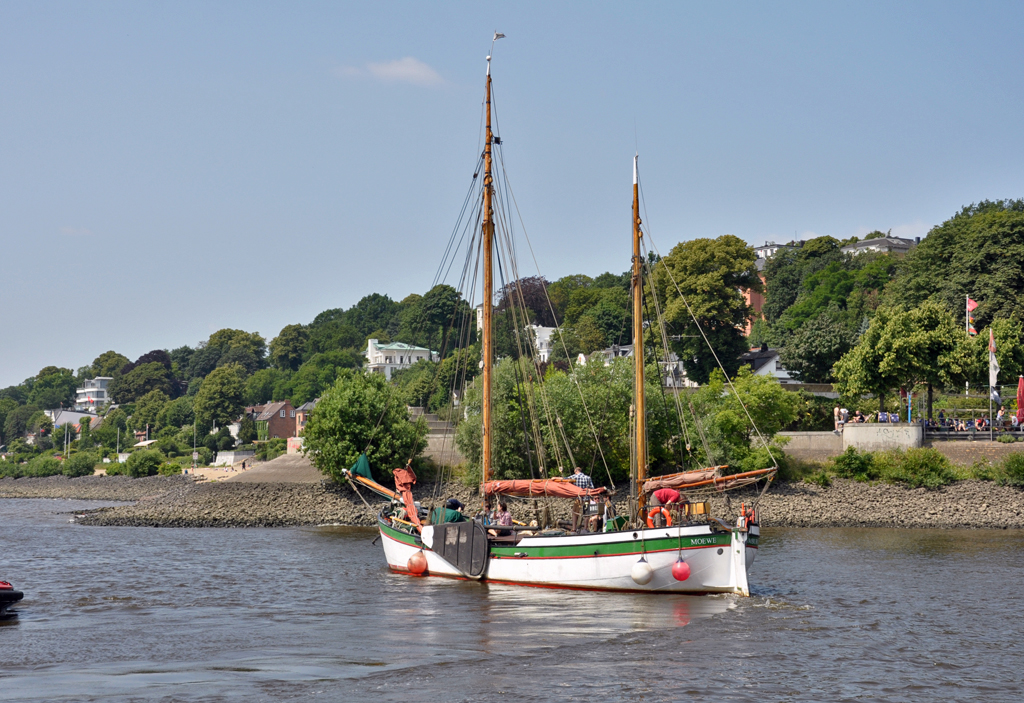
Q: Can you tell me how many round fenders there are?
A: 3